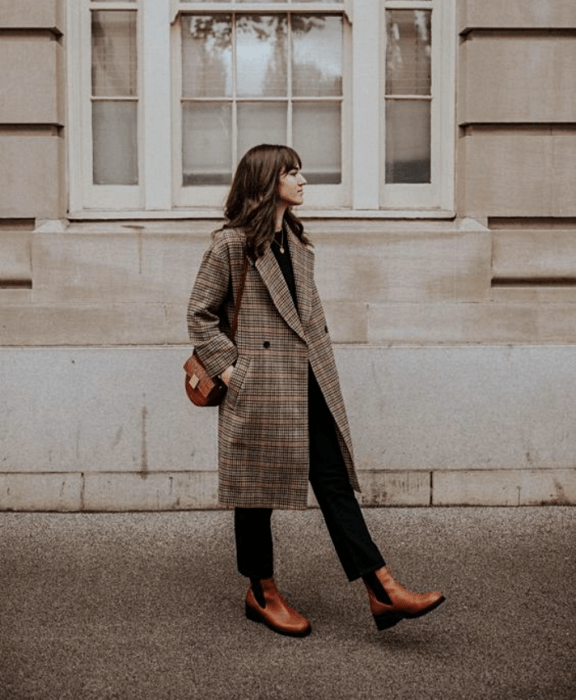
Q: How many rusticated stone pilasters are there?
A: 2